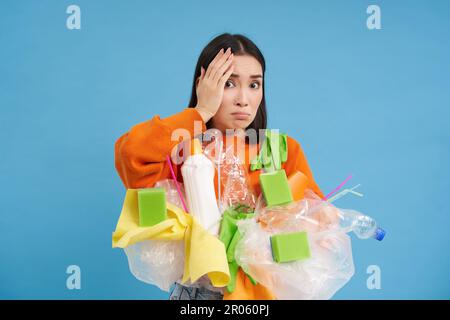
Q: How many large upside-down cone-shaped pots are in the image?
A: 0